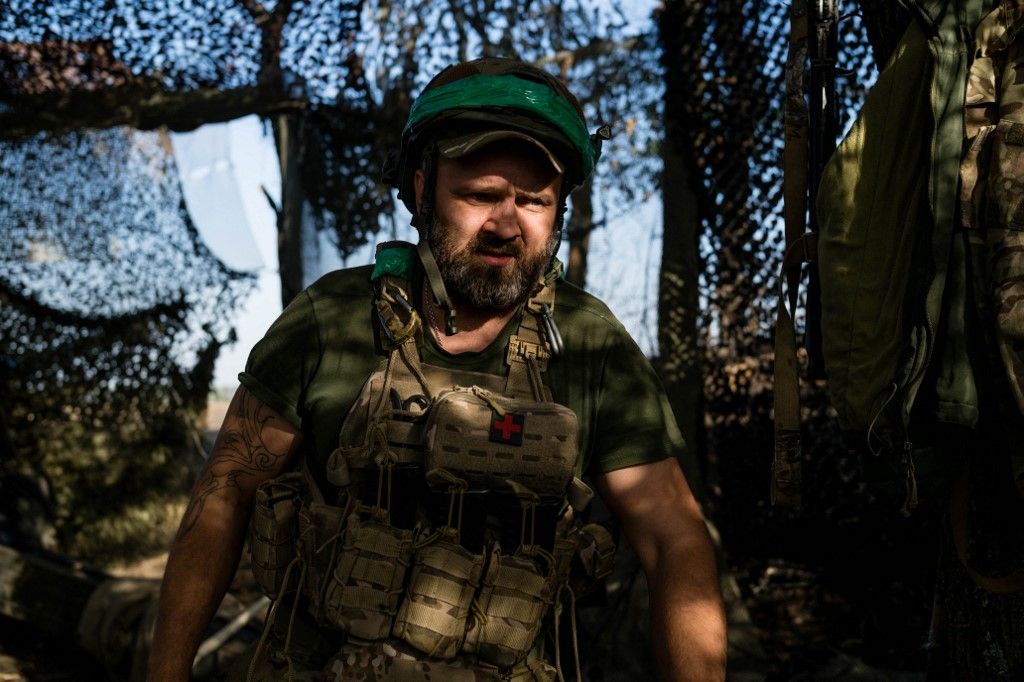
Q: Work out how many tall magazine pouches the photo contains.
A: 3